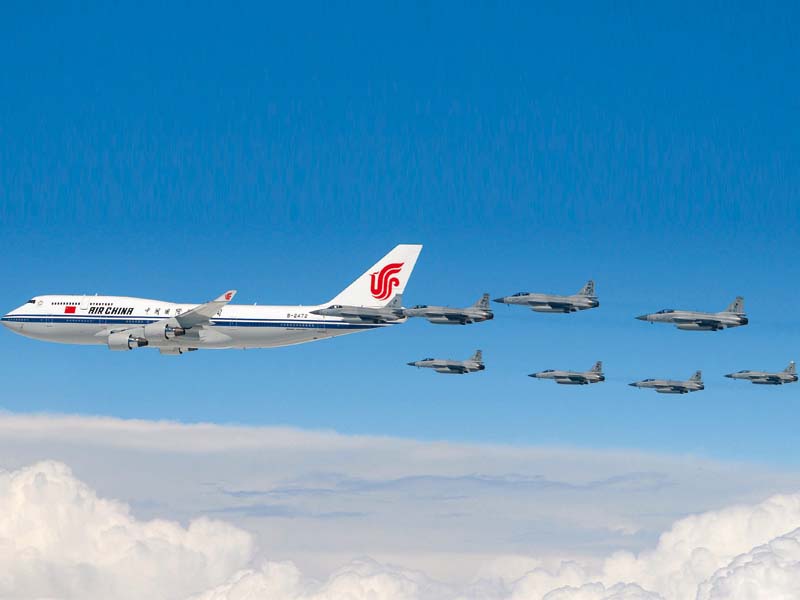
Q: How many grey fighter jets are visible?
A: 8